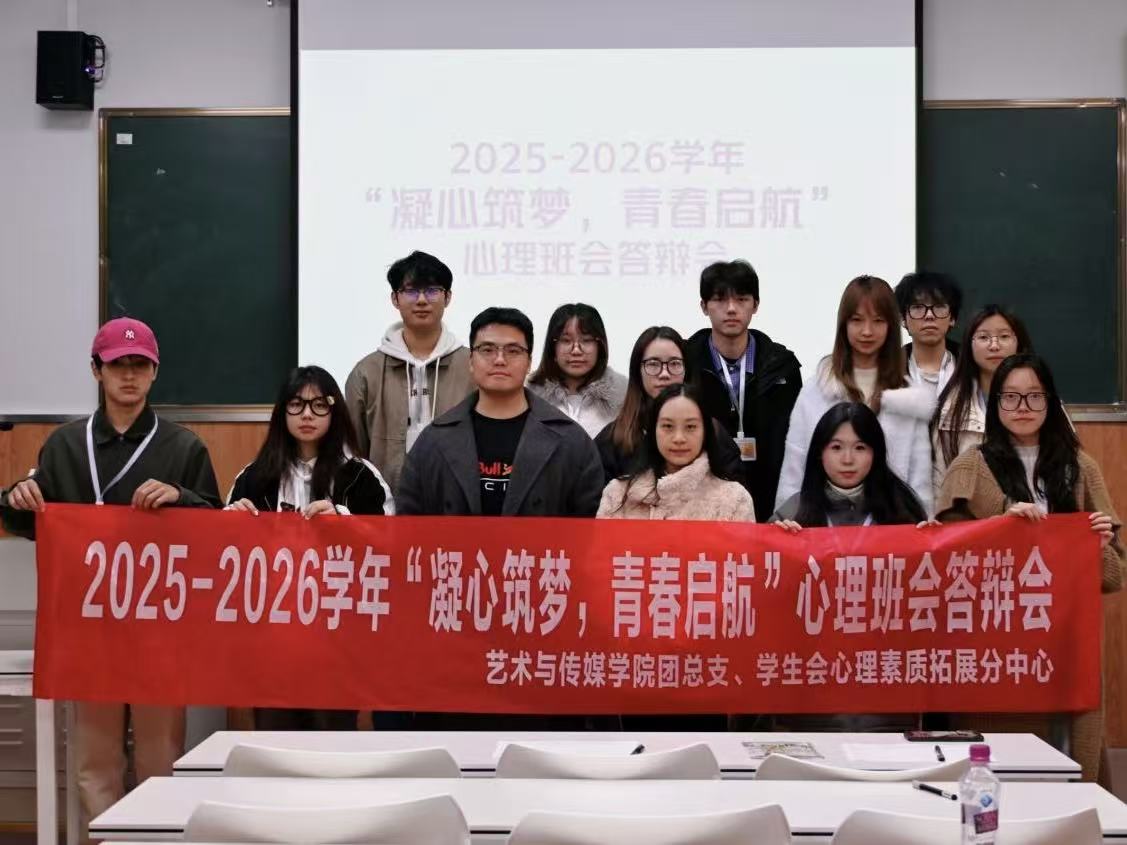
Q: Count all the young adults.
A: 13